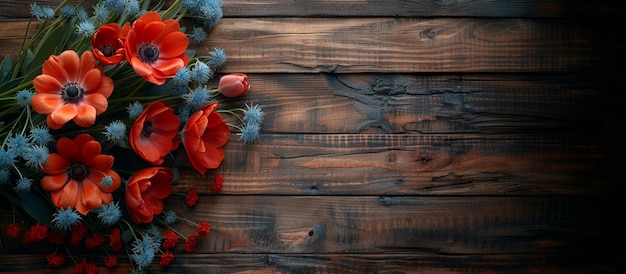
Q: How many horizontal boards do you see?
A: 6